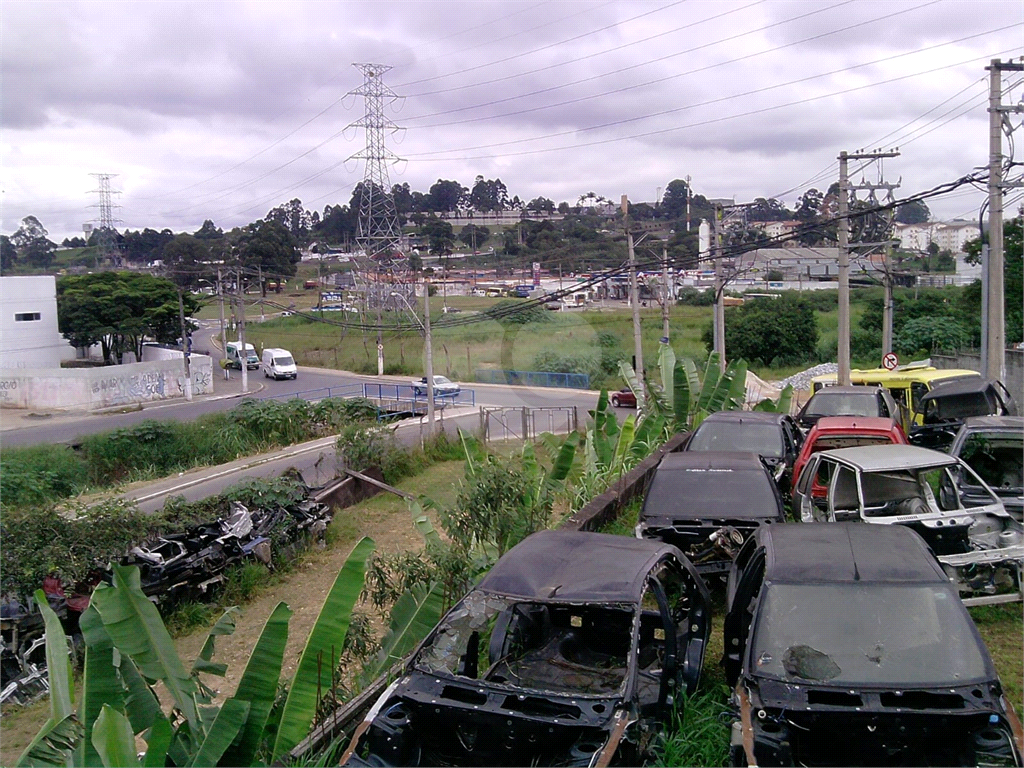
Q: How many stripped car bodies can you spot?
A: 9